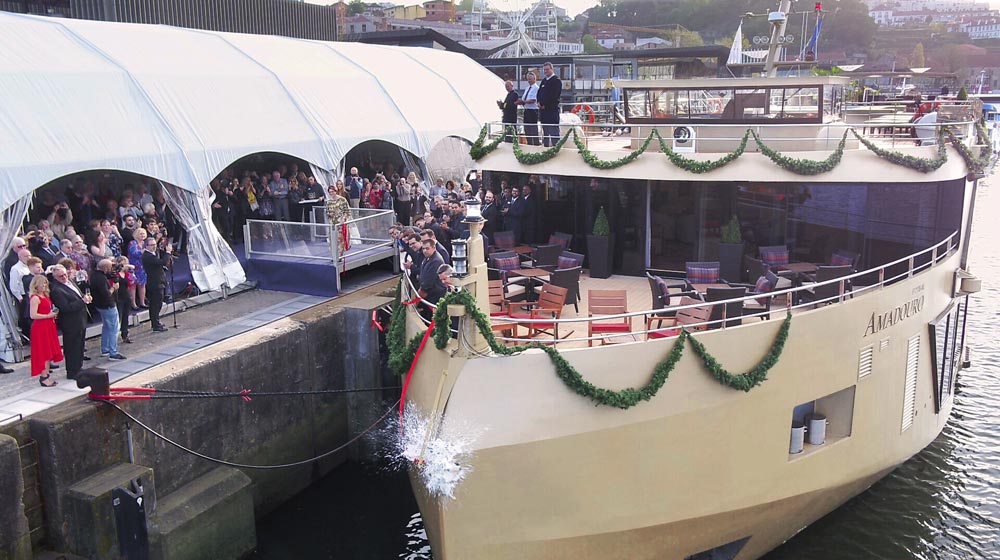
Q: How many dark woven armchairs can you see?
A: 15